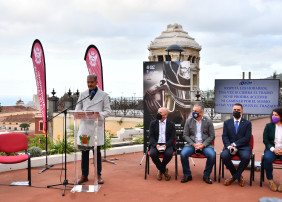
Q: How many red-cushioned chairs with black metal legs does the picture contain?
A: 5